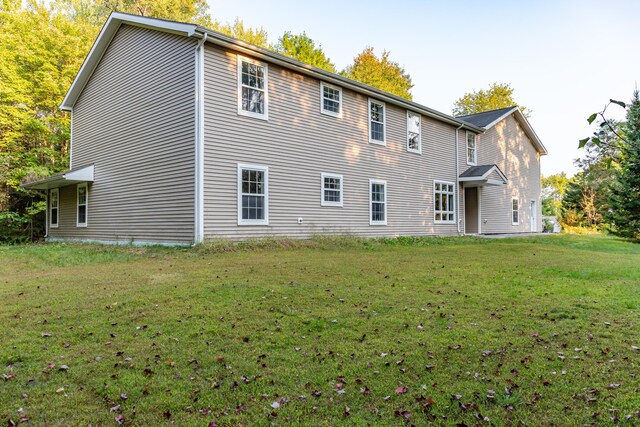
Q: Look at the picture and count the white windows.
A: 12